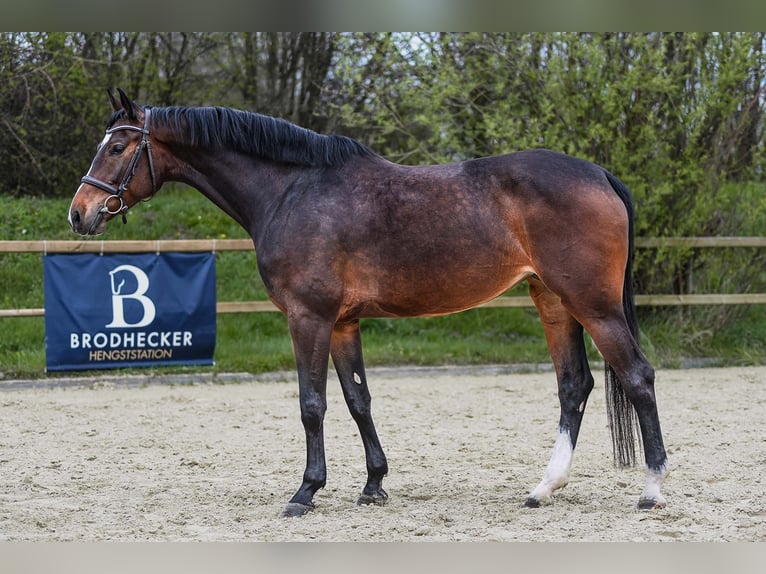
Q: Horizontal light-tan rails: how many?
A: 2